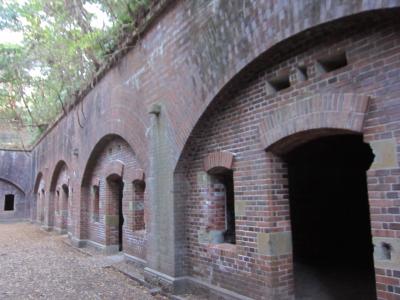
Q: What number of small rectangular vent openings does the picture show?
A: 3